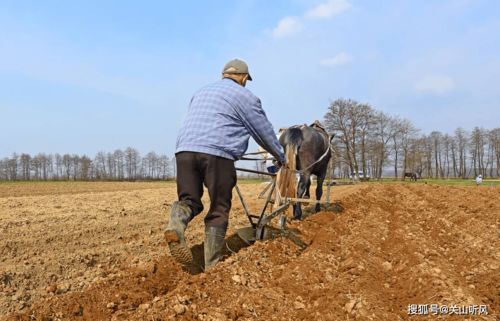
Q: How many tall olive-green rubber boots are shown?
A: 2